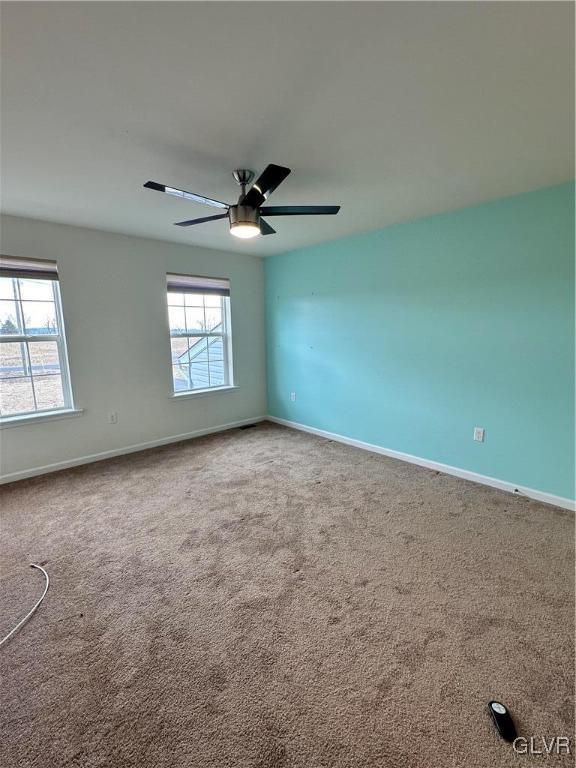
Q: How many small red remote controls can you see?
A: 0